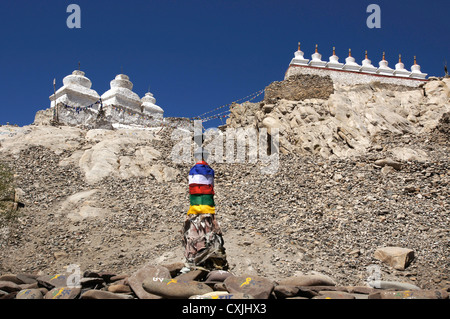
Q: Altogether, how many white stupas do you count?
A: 11